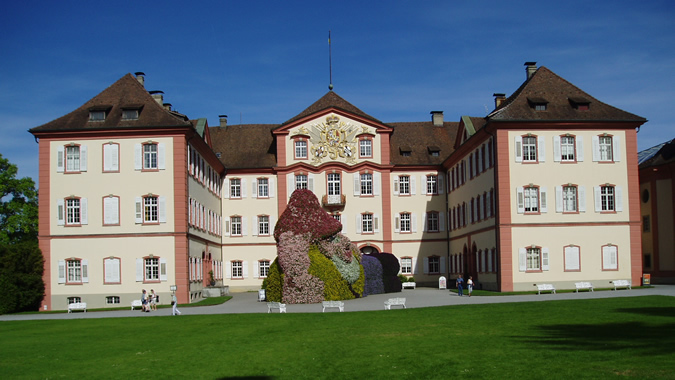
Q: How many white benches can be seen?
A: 9